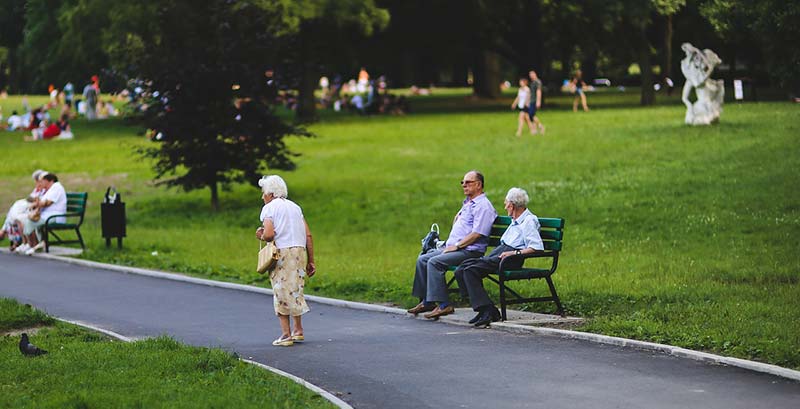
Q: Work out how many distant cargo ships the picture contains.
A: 0